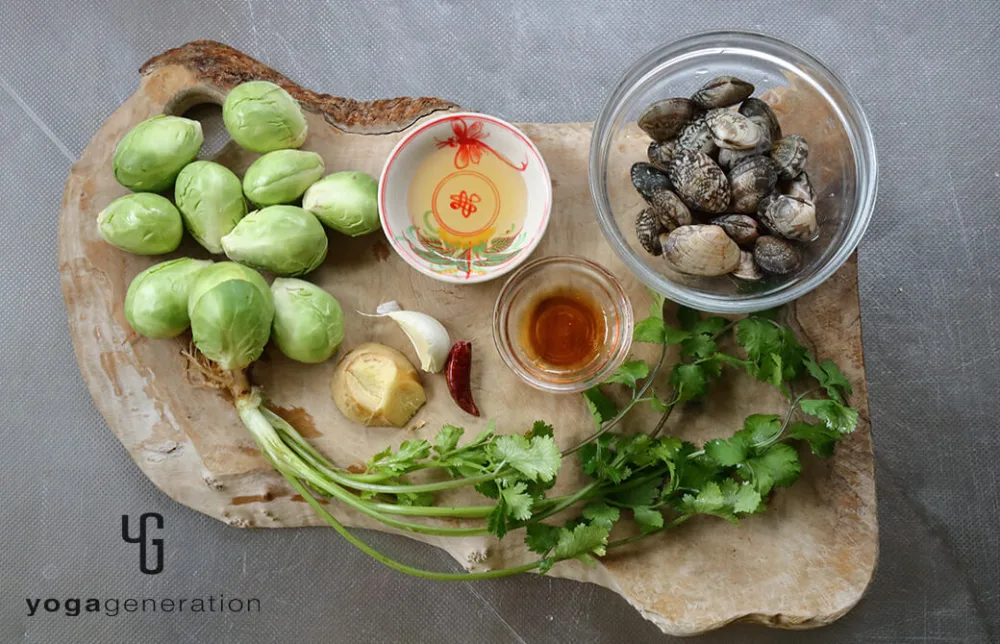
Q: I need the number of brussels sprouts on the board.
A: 10